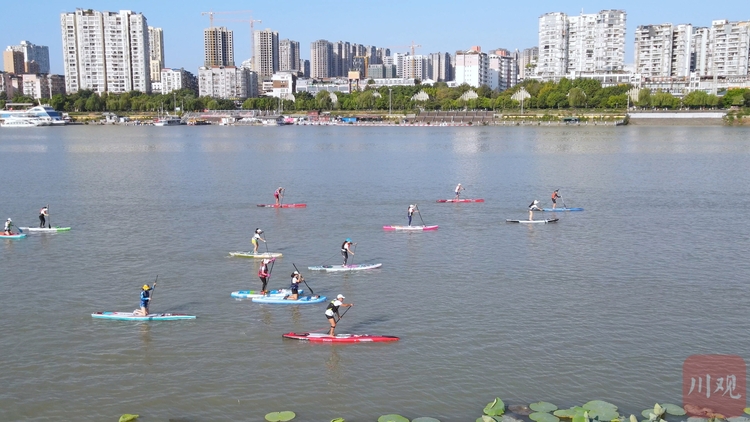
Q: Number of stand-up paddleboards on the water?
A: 13